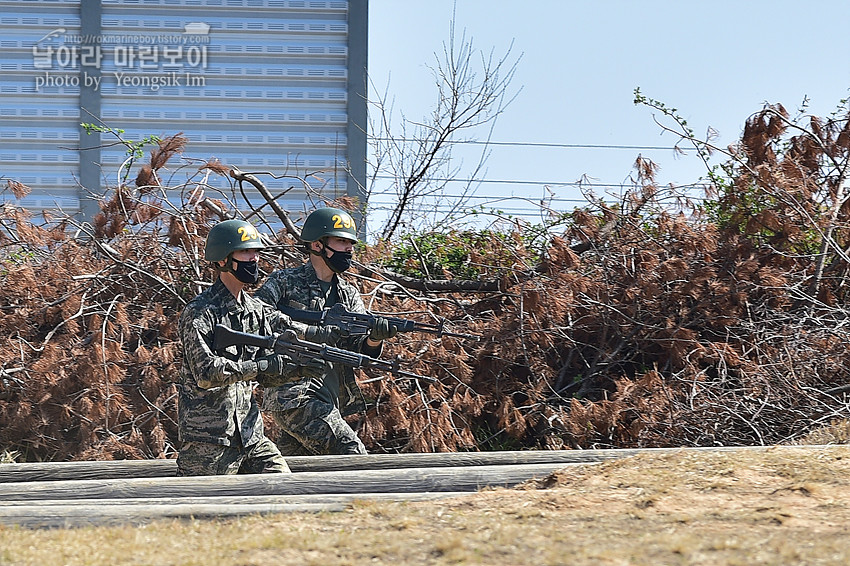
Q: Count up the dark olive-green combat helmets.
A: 2